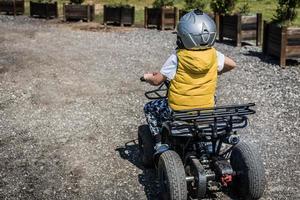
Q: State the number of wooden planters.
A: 8